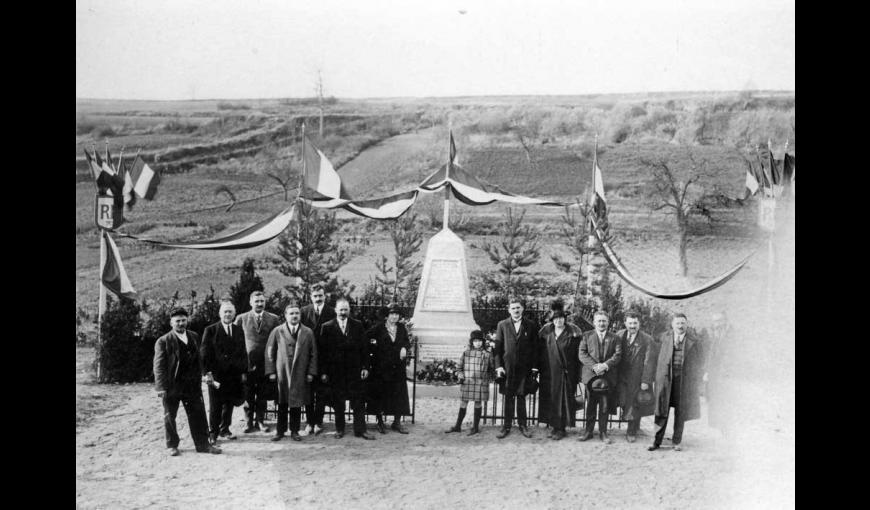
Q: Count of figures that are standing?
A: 14